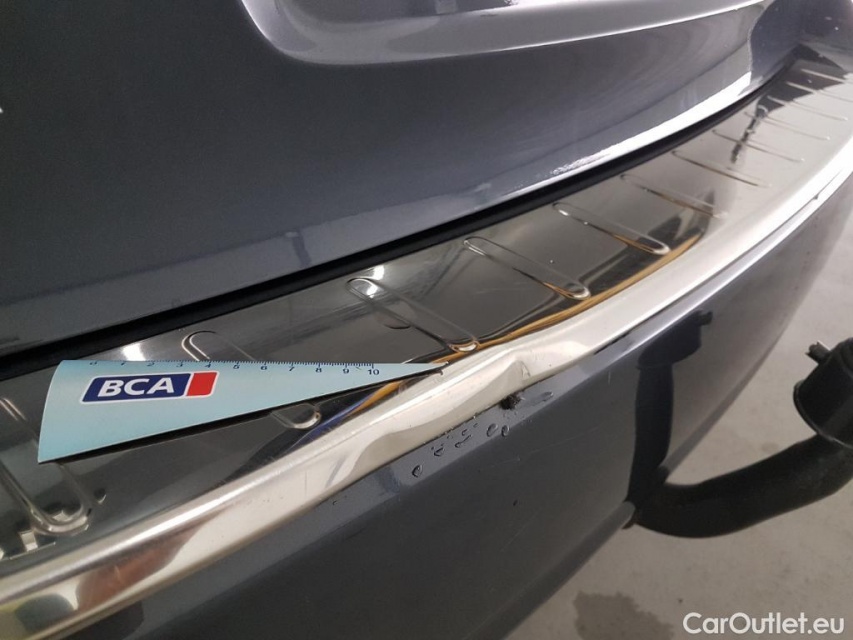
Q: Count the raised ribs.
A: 12